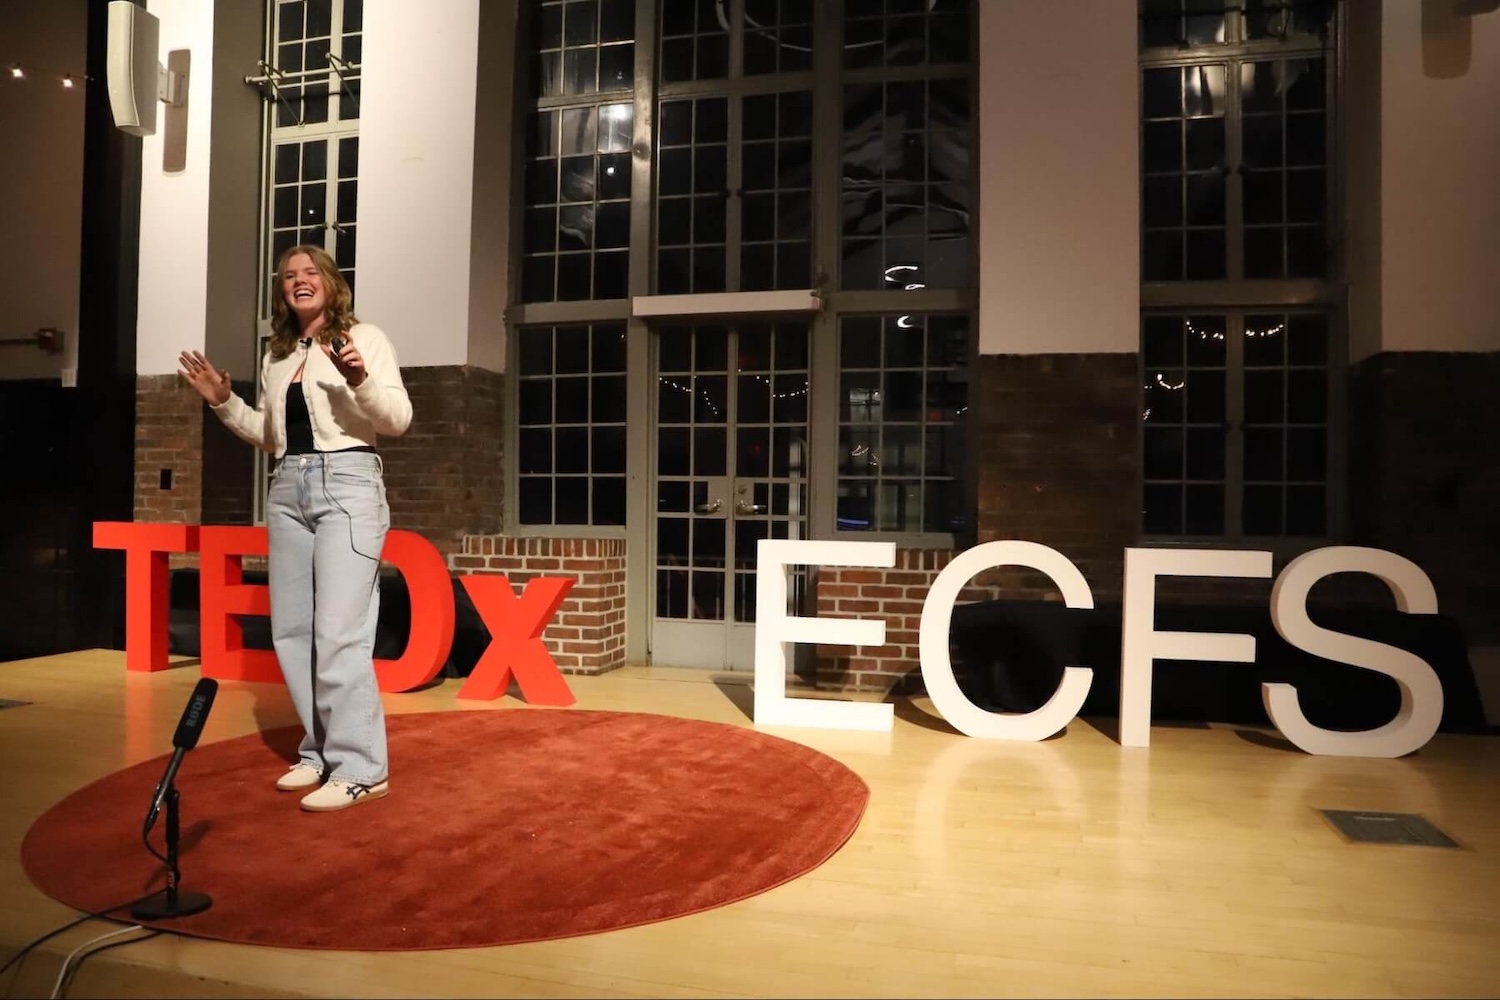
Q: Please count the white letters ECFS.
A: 4